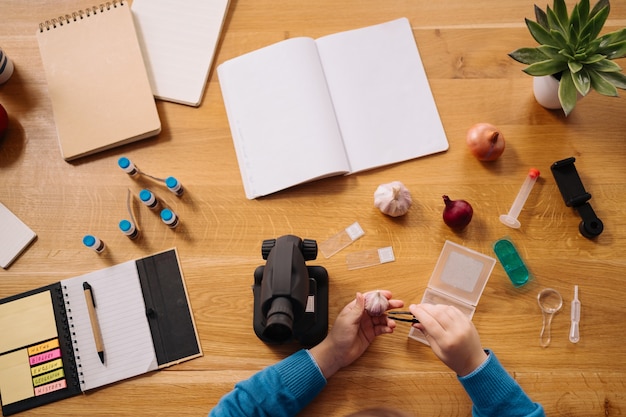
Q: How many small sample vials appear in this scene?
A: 6